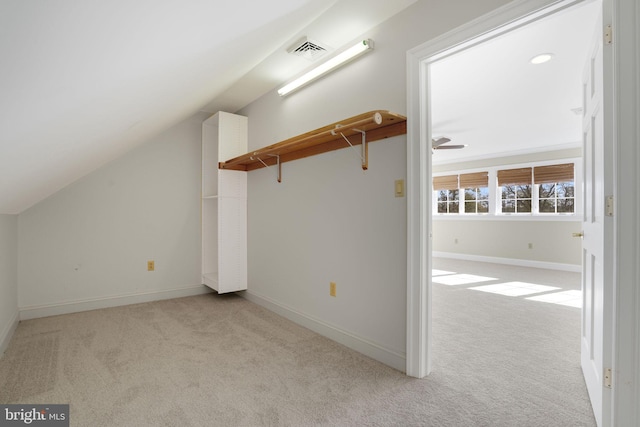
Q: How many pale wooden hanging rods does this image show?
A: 1